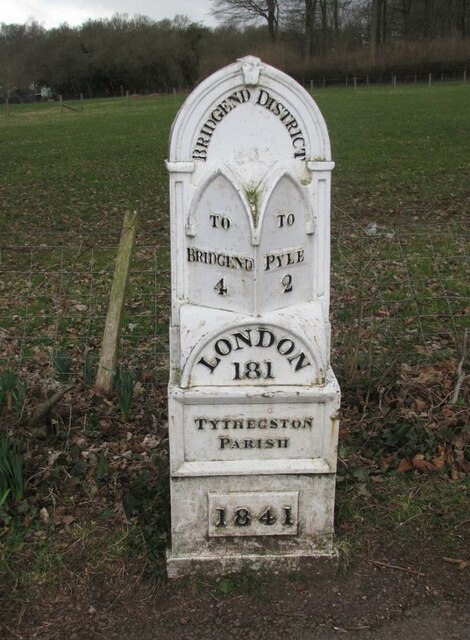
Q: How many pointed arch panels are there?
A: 2